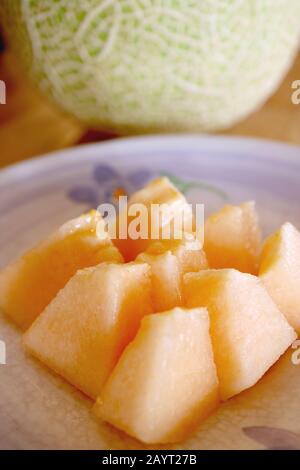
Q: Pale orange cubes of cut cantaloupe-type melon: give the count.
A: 8